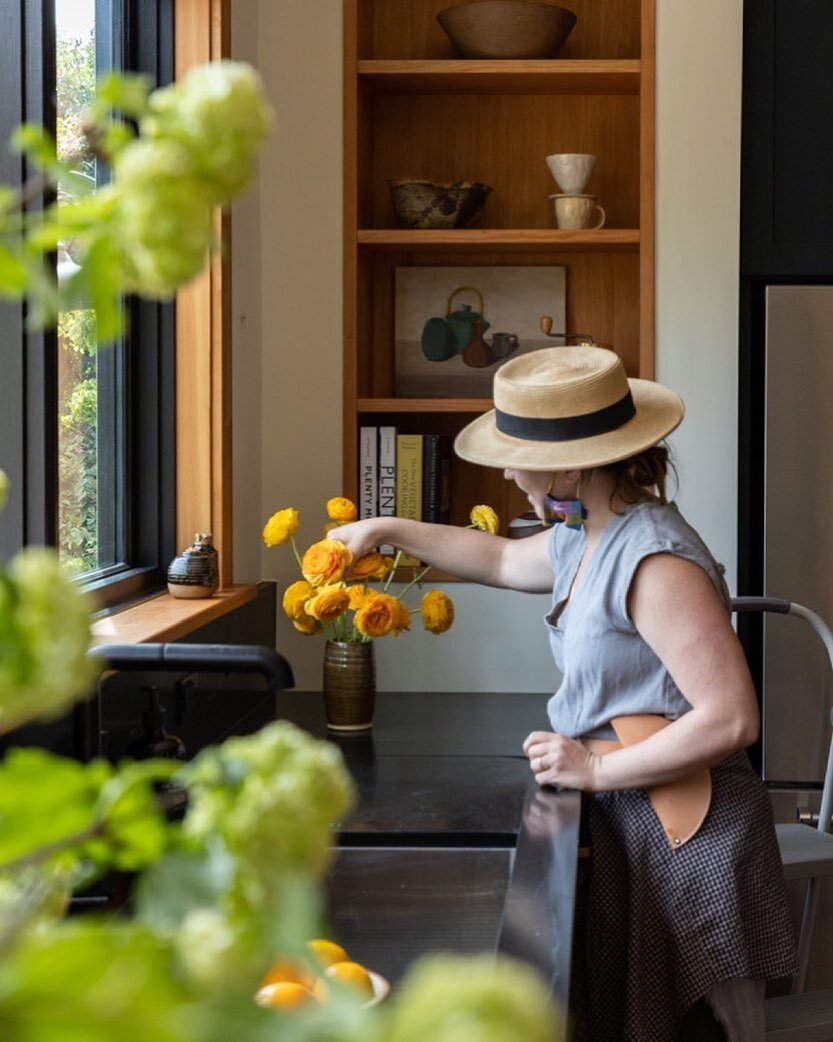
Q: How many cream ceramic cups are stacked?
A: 2